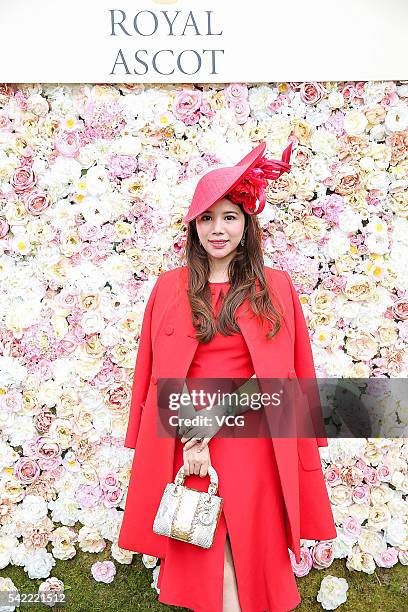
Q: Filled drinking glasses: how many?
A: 0